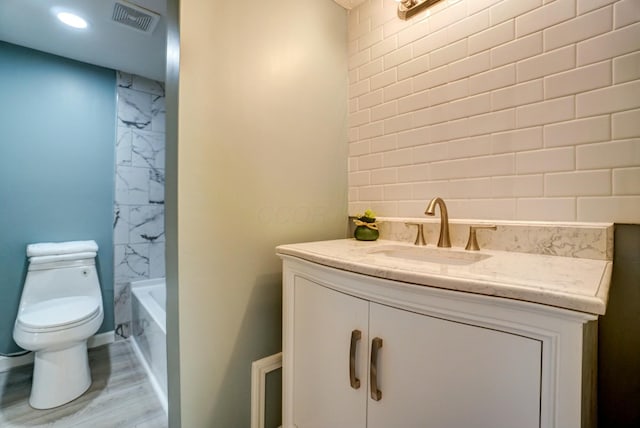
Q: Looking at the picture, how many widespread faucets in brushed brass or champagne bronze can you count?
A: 1